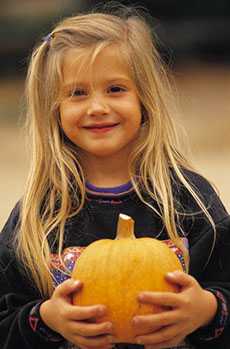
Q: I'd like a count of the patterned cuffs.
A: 2